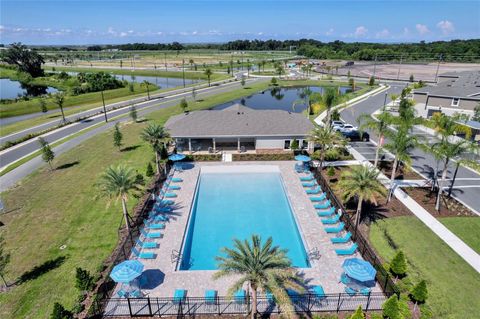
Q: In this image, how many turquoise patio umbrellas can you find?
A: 4